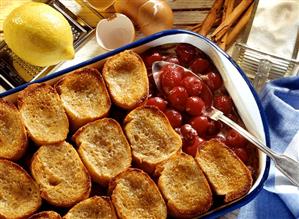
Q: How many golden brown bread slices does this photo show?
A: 13